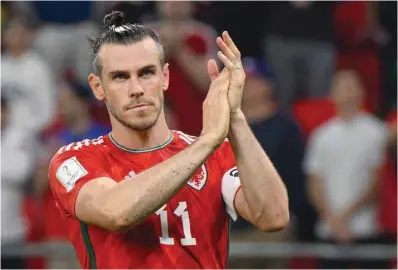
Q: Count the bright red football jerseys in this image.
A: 1